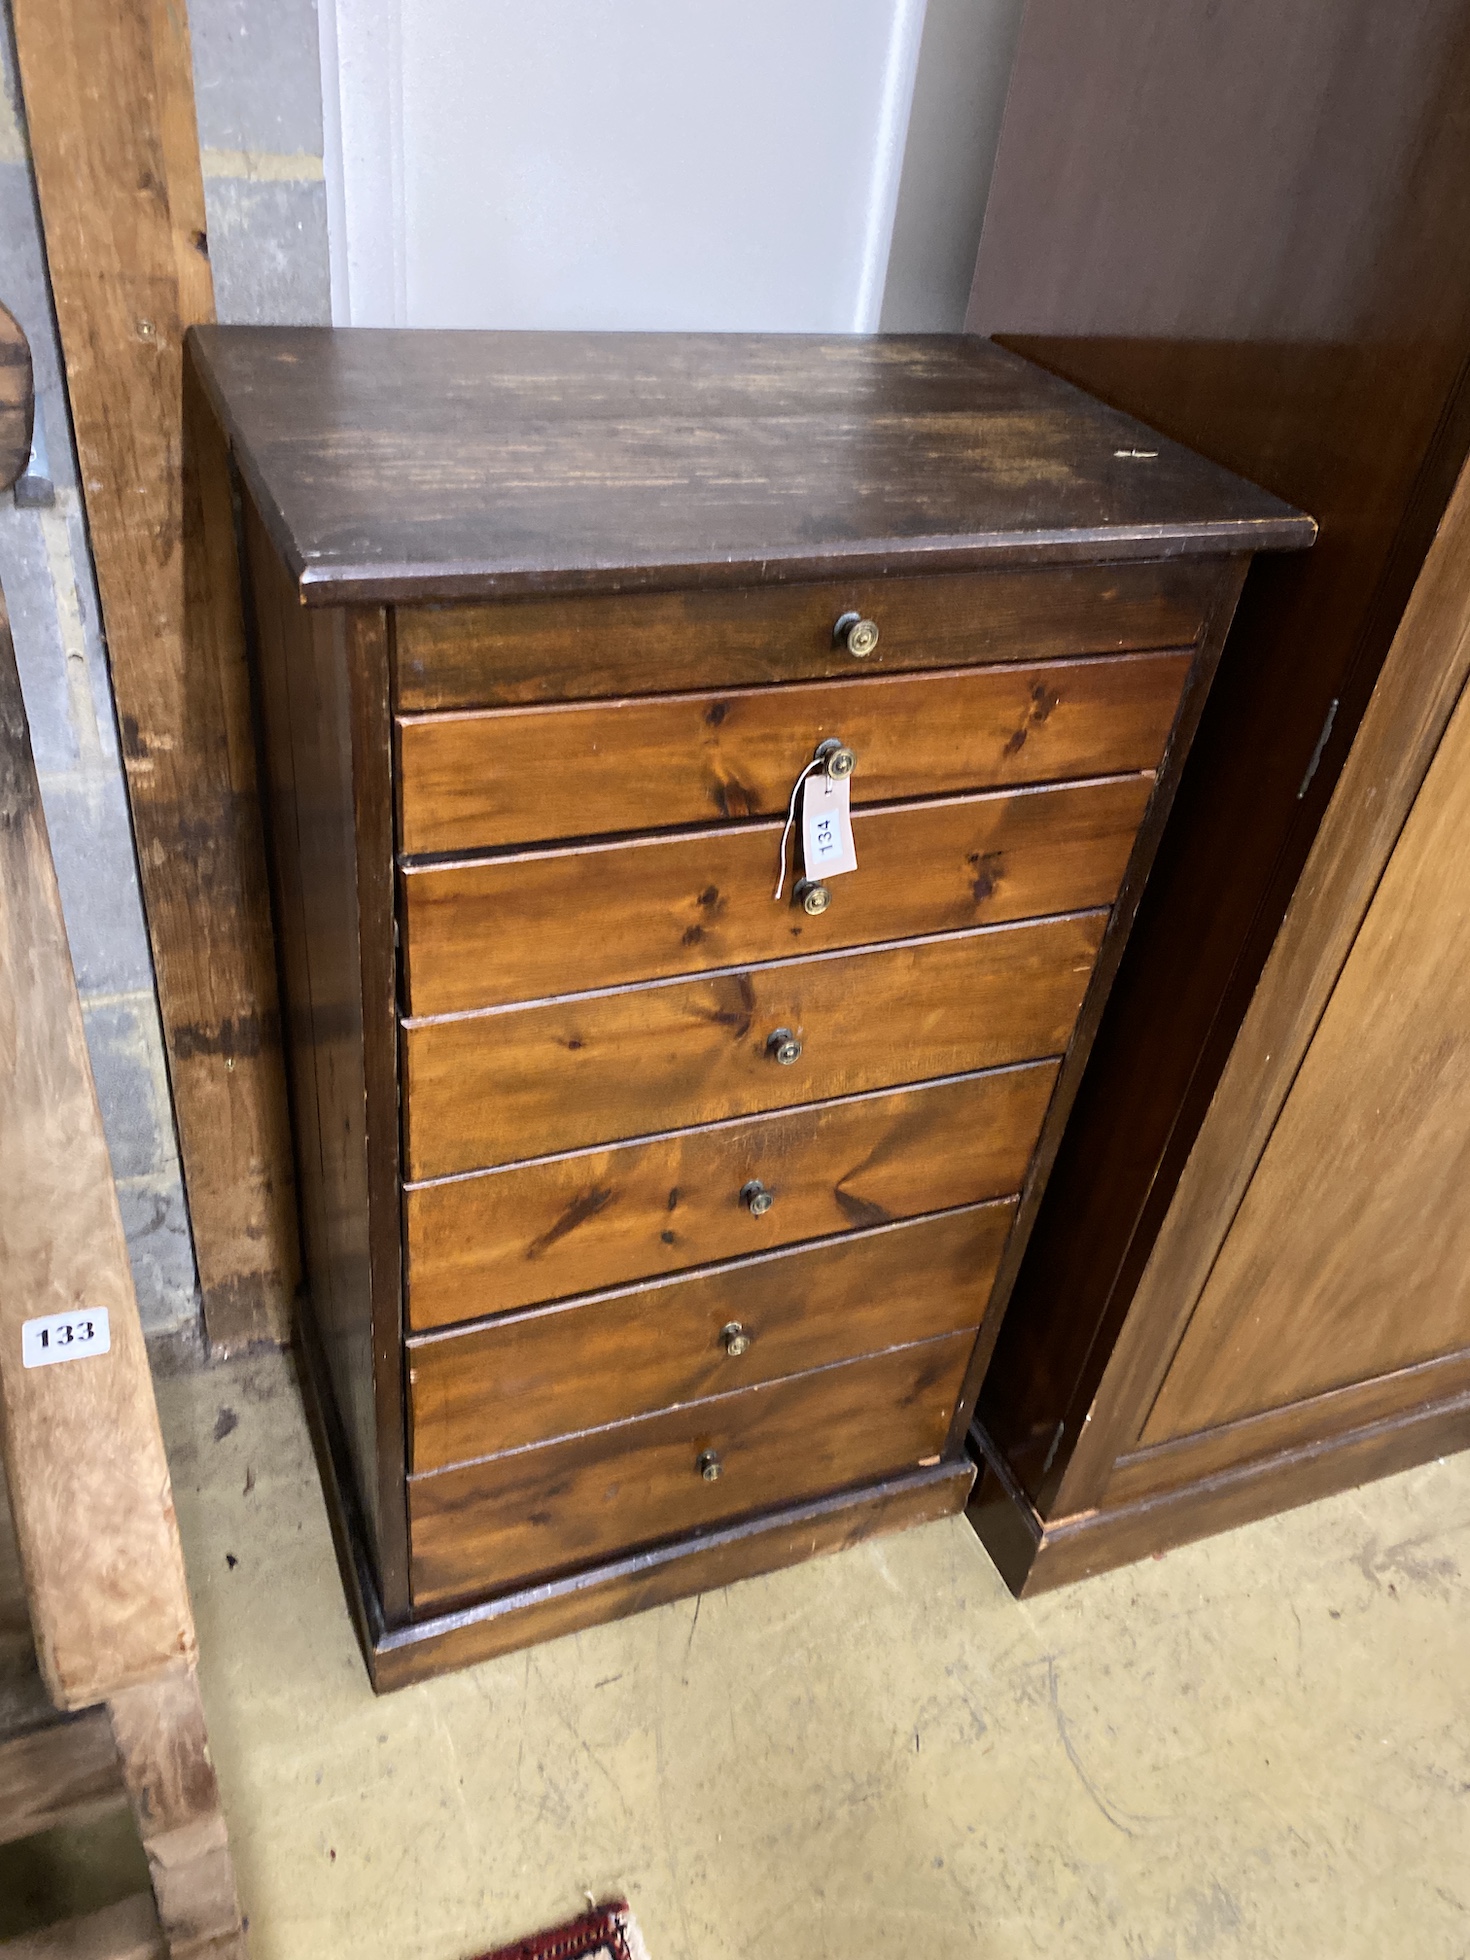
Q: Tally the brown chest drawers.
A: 7